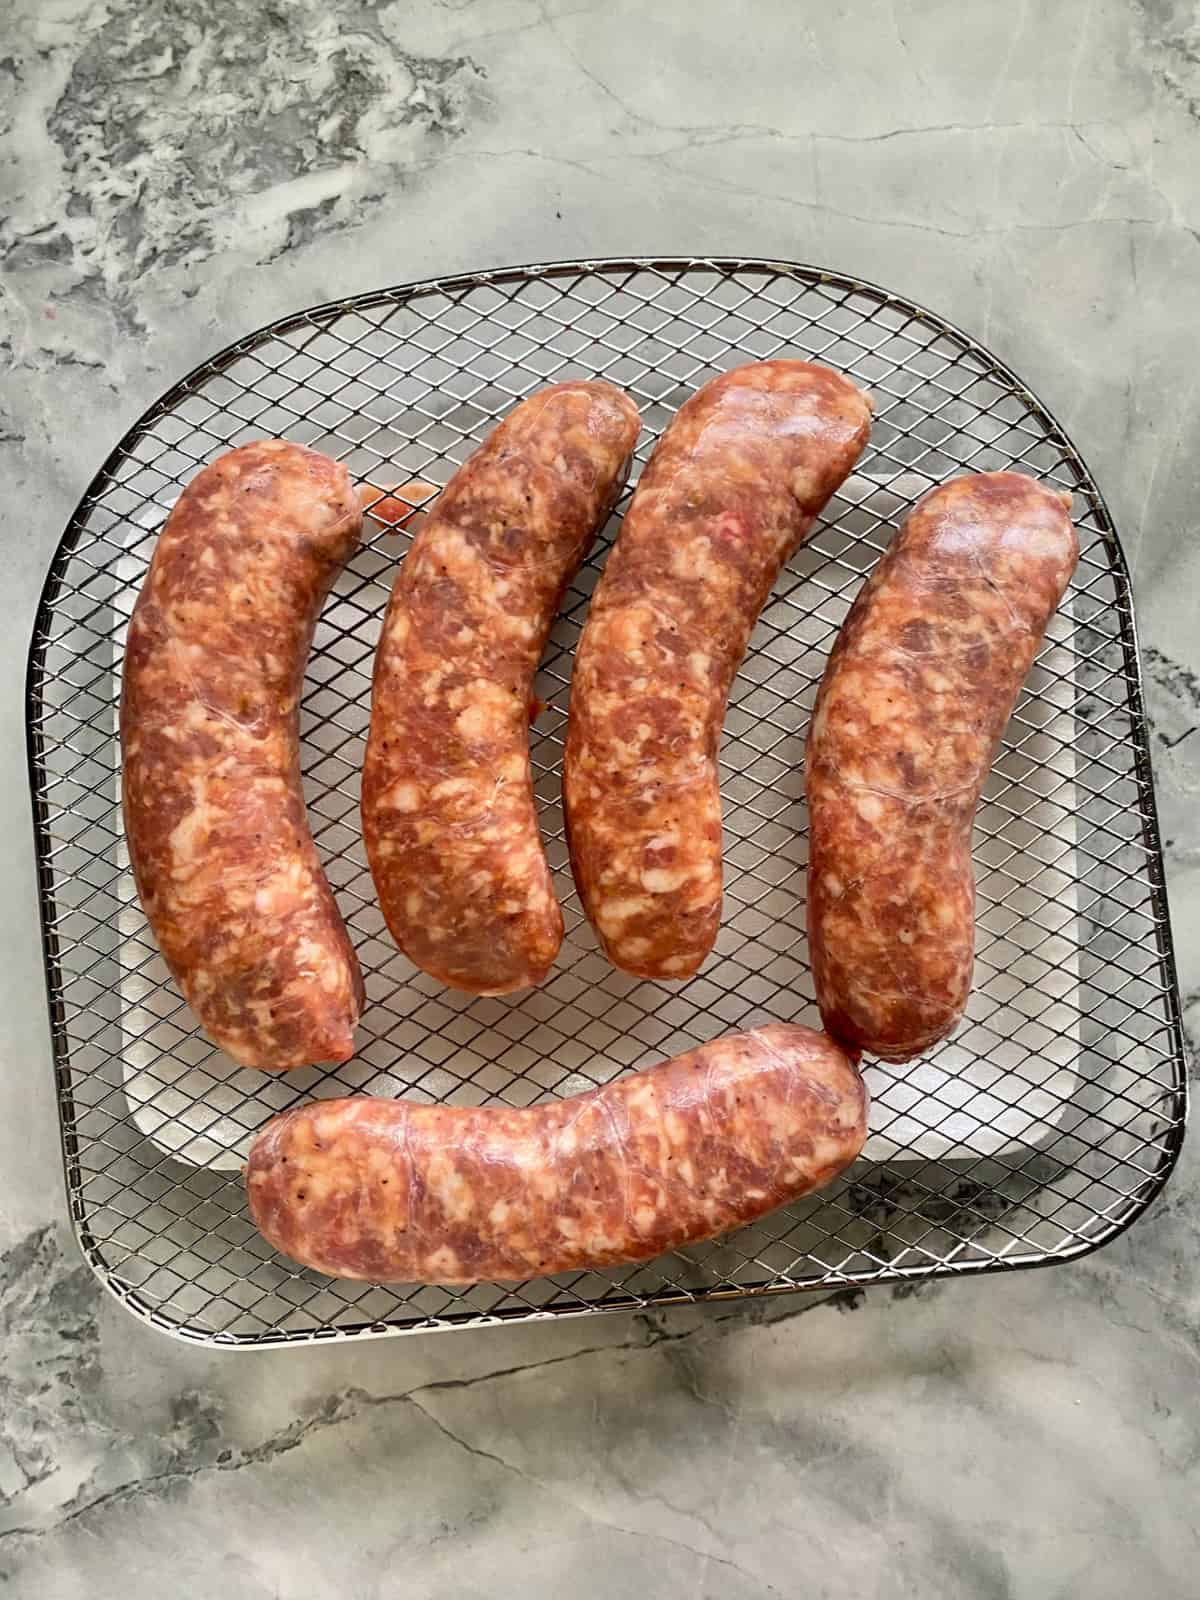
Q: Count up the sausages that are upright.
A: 4